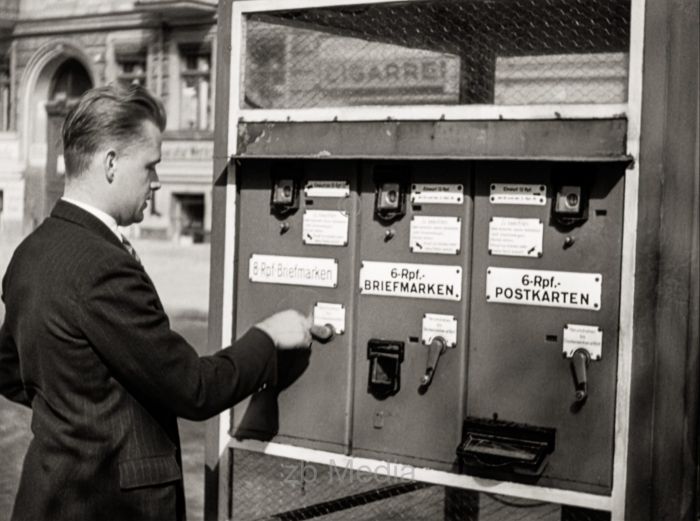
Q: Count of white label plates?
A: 12